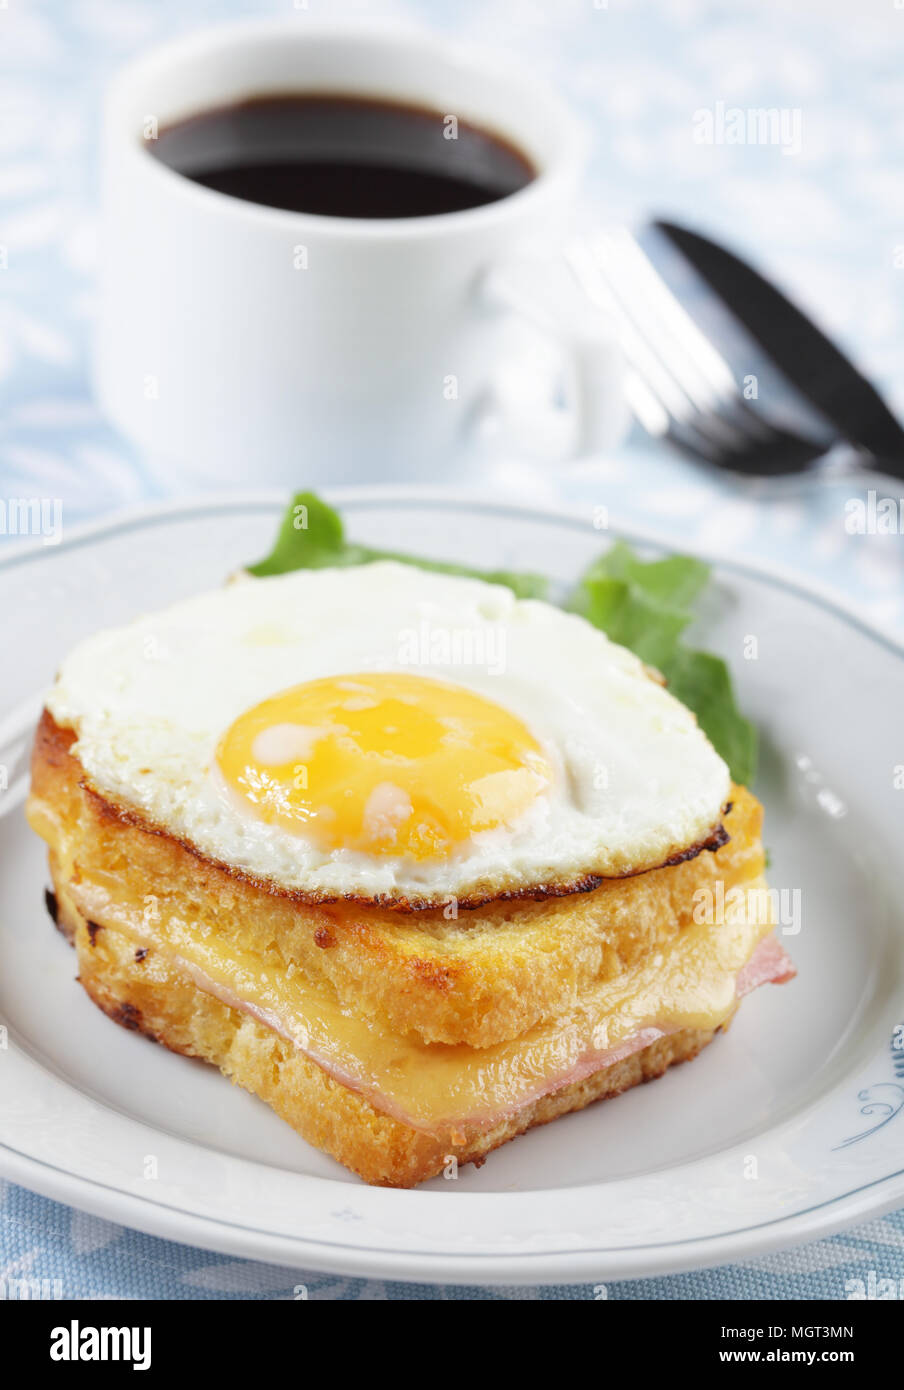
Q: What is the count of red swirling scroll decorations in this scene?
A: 0